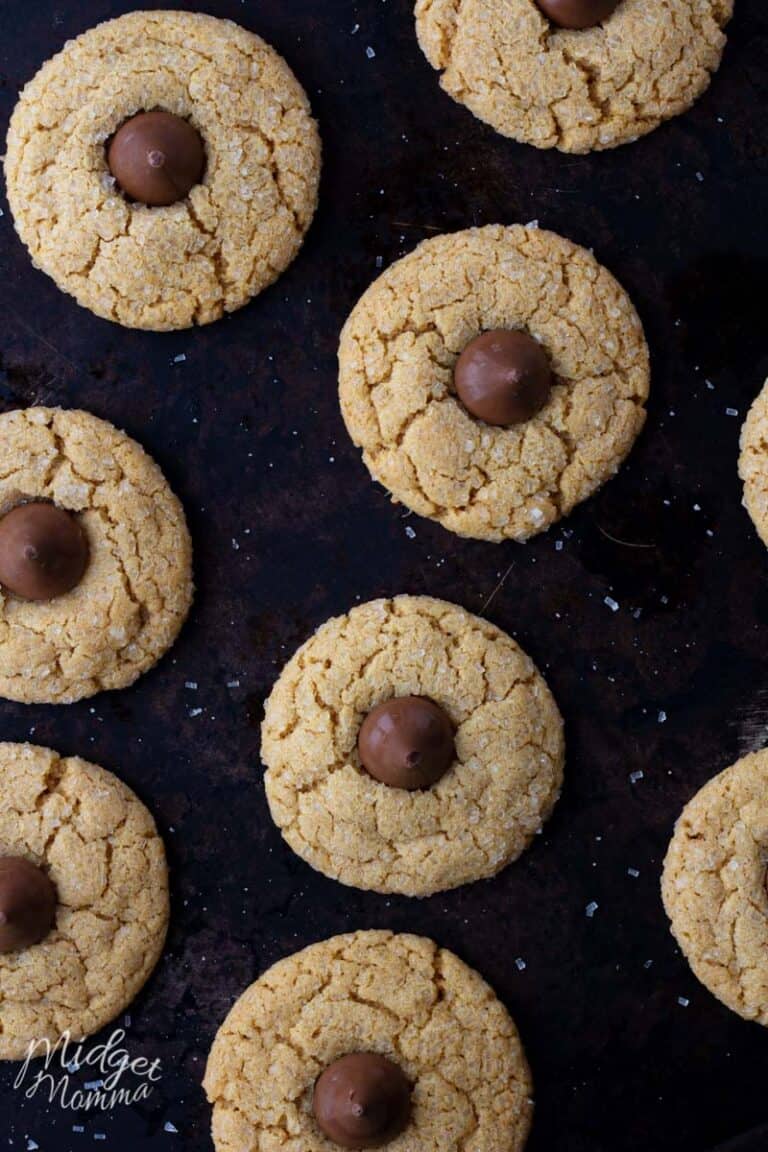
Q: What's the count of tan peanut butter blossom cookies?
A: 9